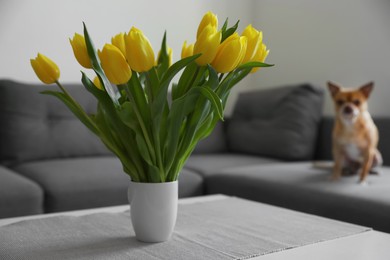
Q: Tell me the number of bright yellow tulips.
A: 13